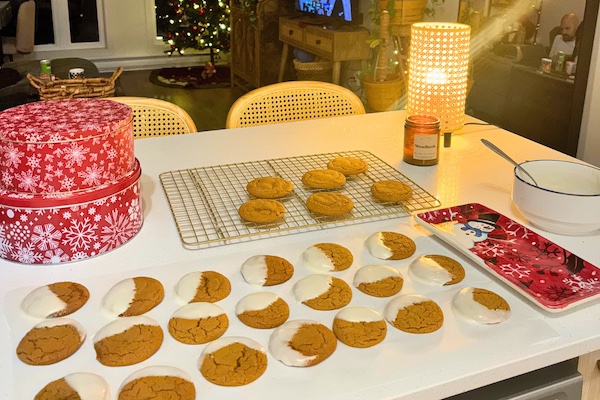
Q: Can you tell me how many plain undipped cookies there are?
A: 6